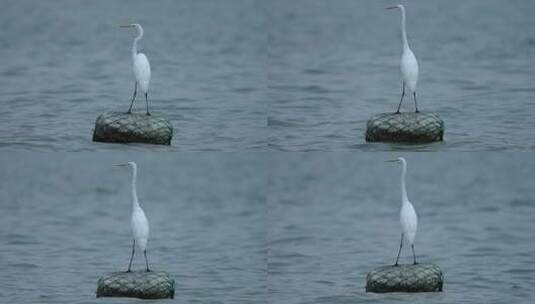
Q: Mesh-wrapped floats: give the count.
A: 4